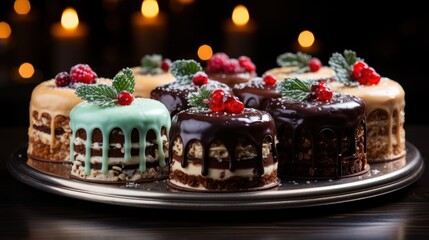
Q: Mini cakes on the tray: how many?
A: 10